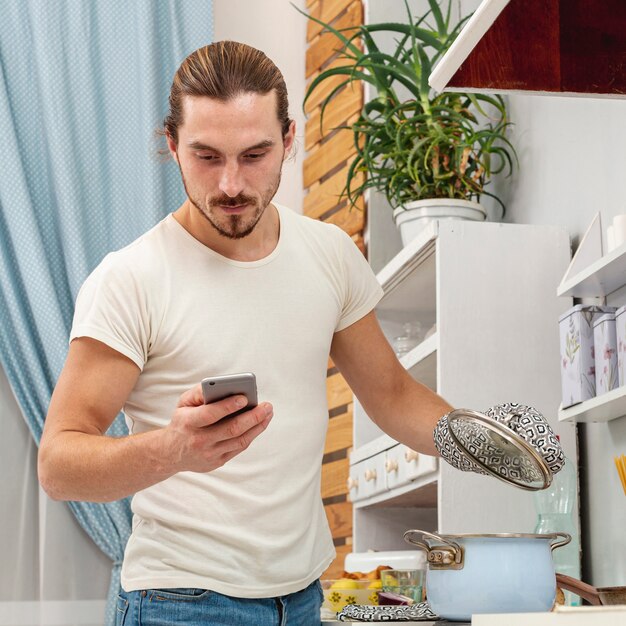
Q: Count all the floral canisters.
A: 3